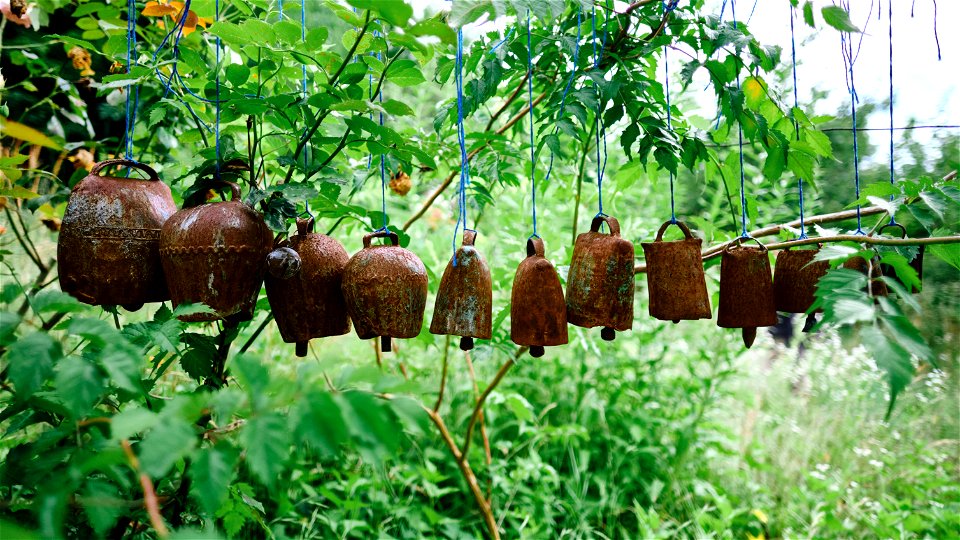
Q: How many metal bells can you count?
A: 12